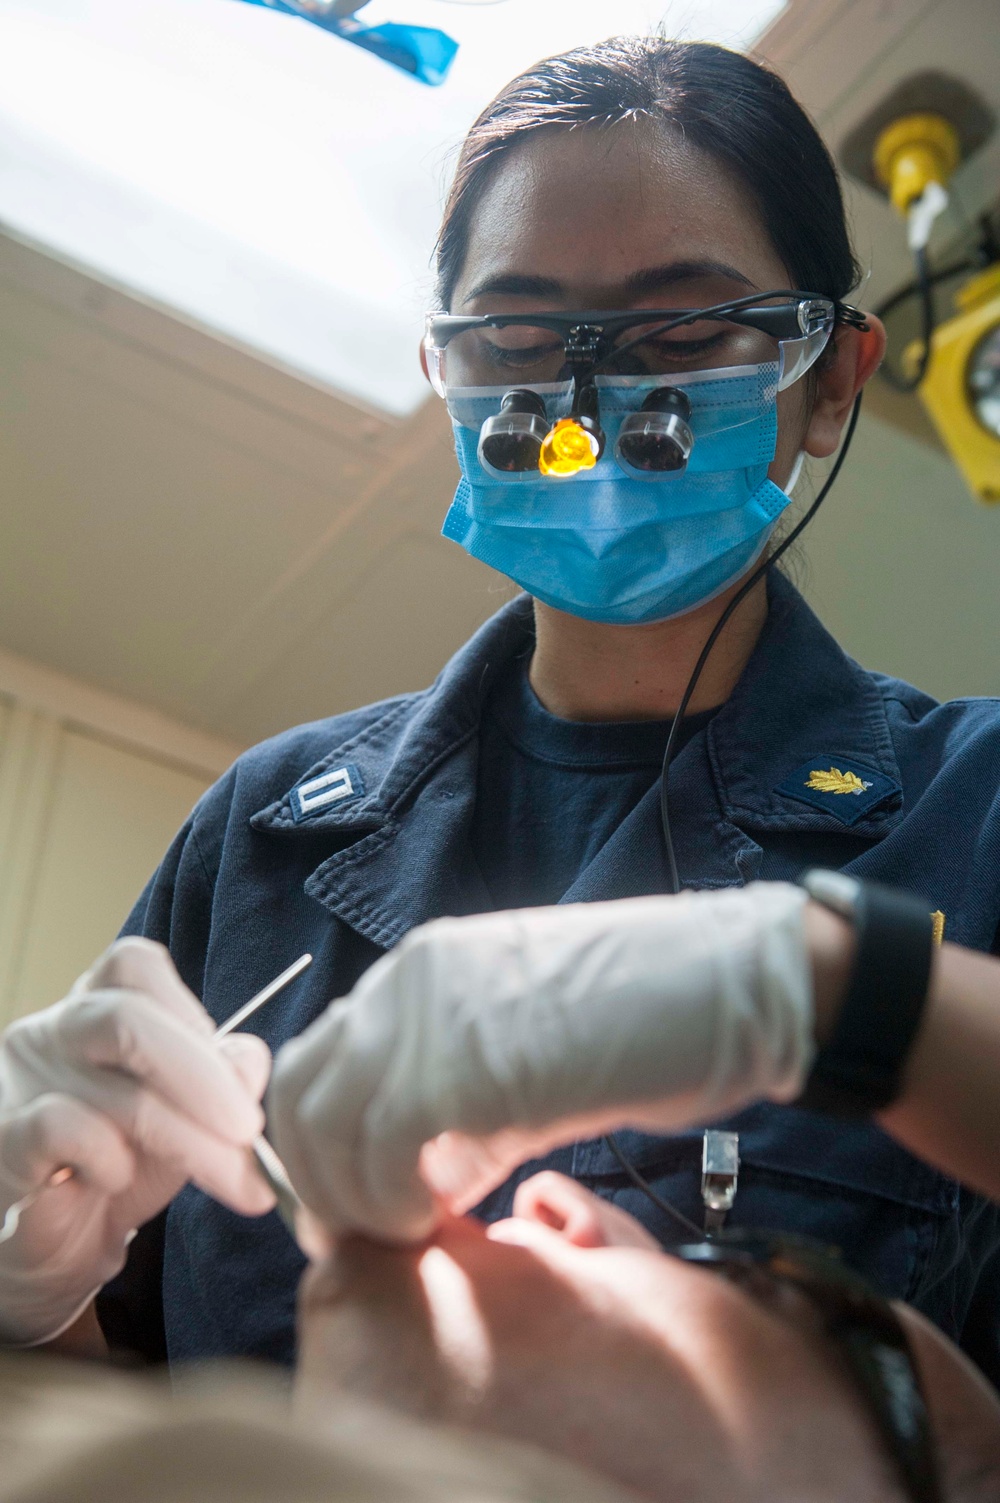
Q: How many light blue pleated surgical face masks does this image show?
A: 1